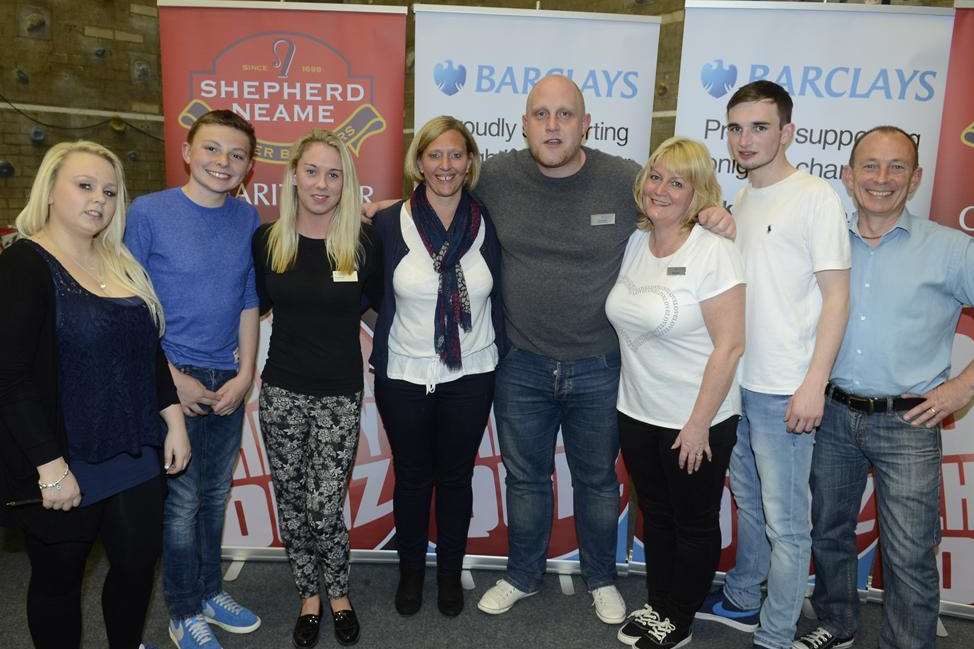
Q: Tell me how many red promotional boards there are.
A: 2